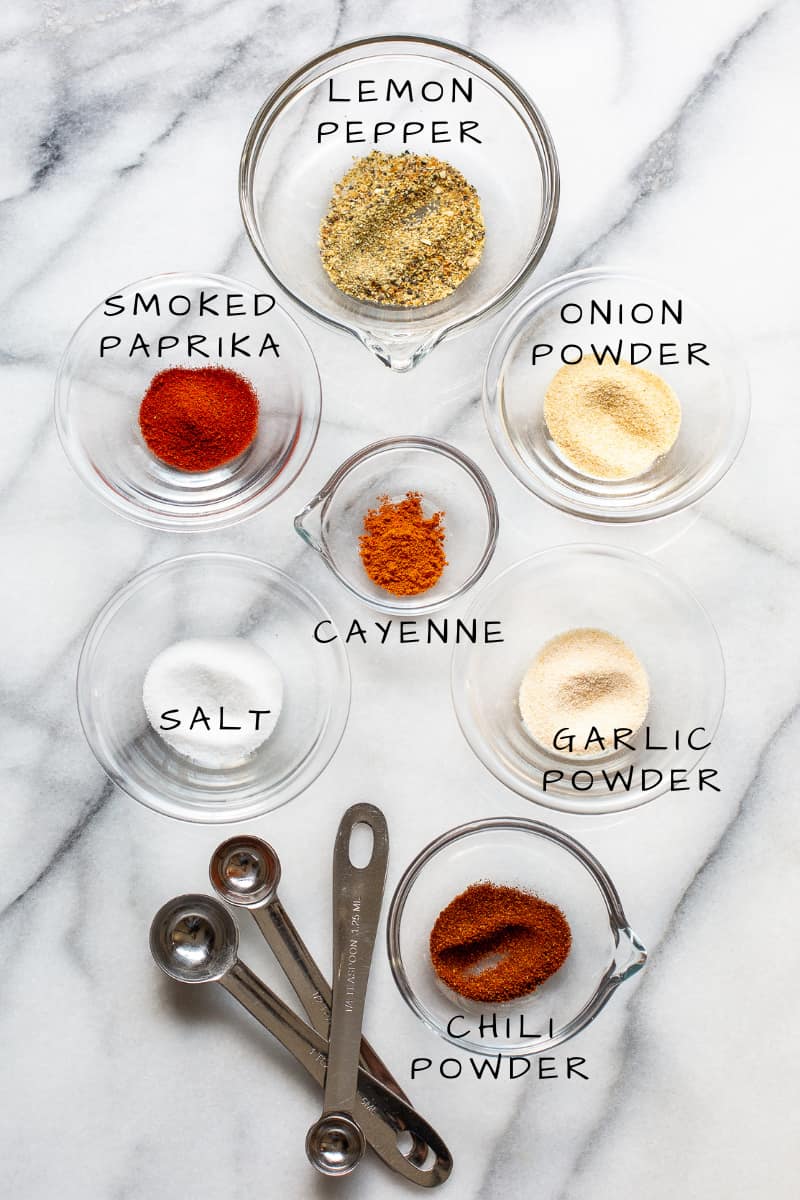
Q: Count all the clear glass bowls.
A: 7